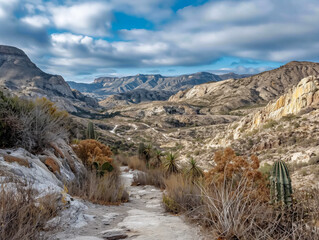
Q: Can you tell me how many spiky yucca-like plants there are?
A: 4